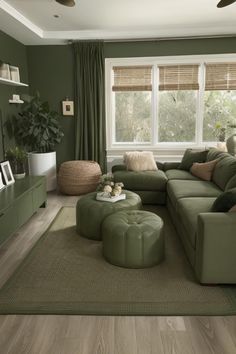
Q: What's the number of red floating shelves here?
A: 0